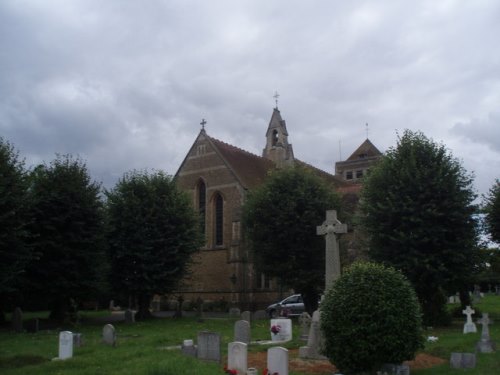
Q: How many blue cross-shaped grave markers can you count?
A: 0